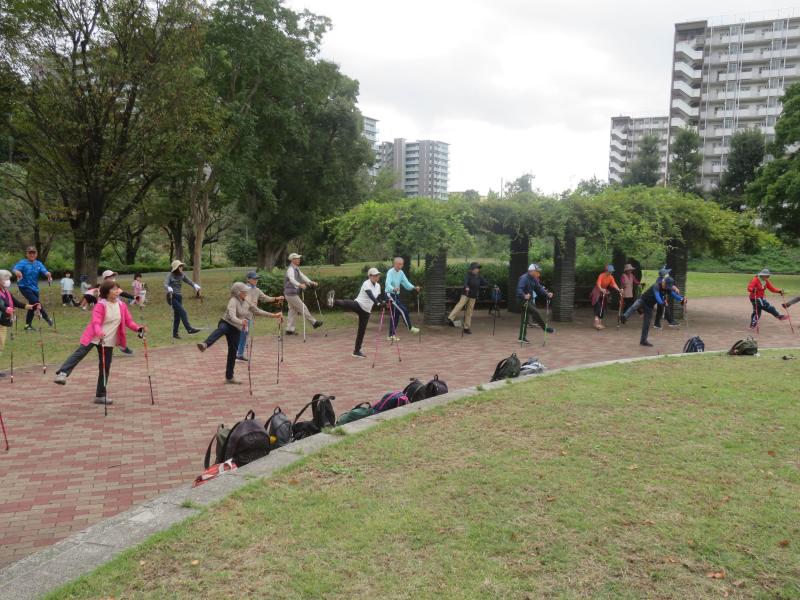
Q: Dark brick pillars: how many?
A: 6